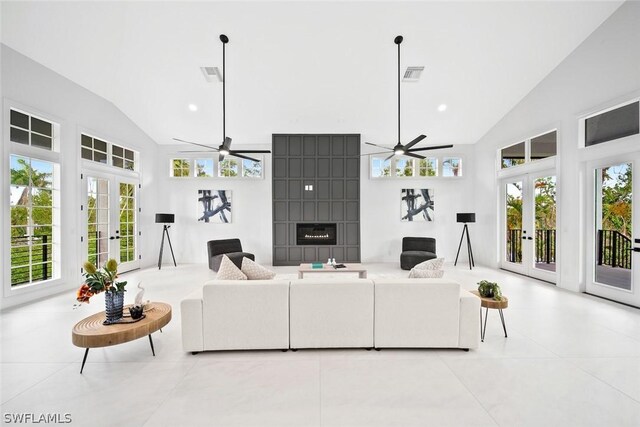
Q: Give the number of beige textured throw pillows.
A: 4